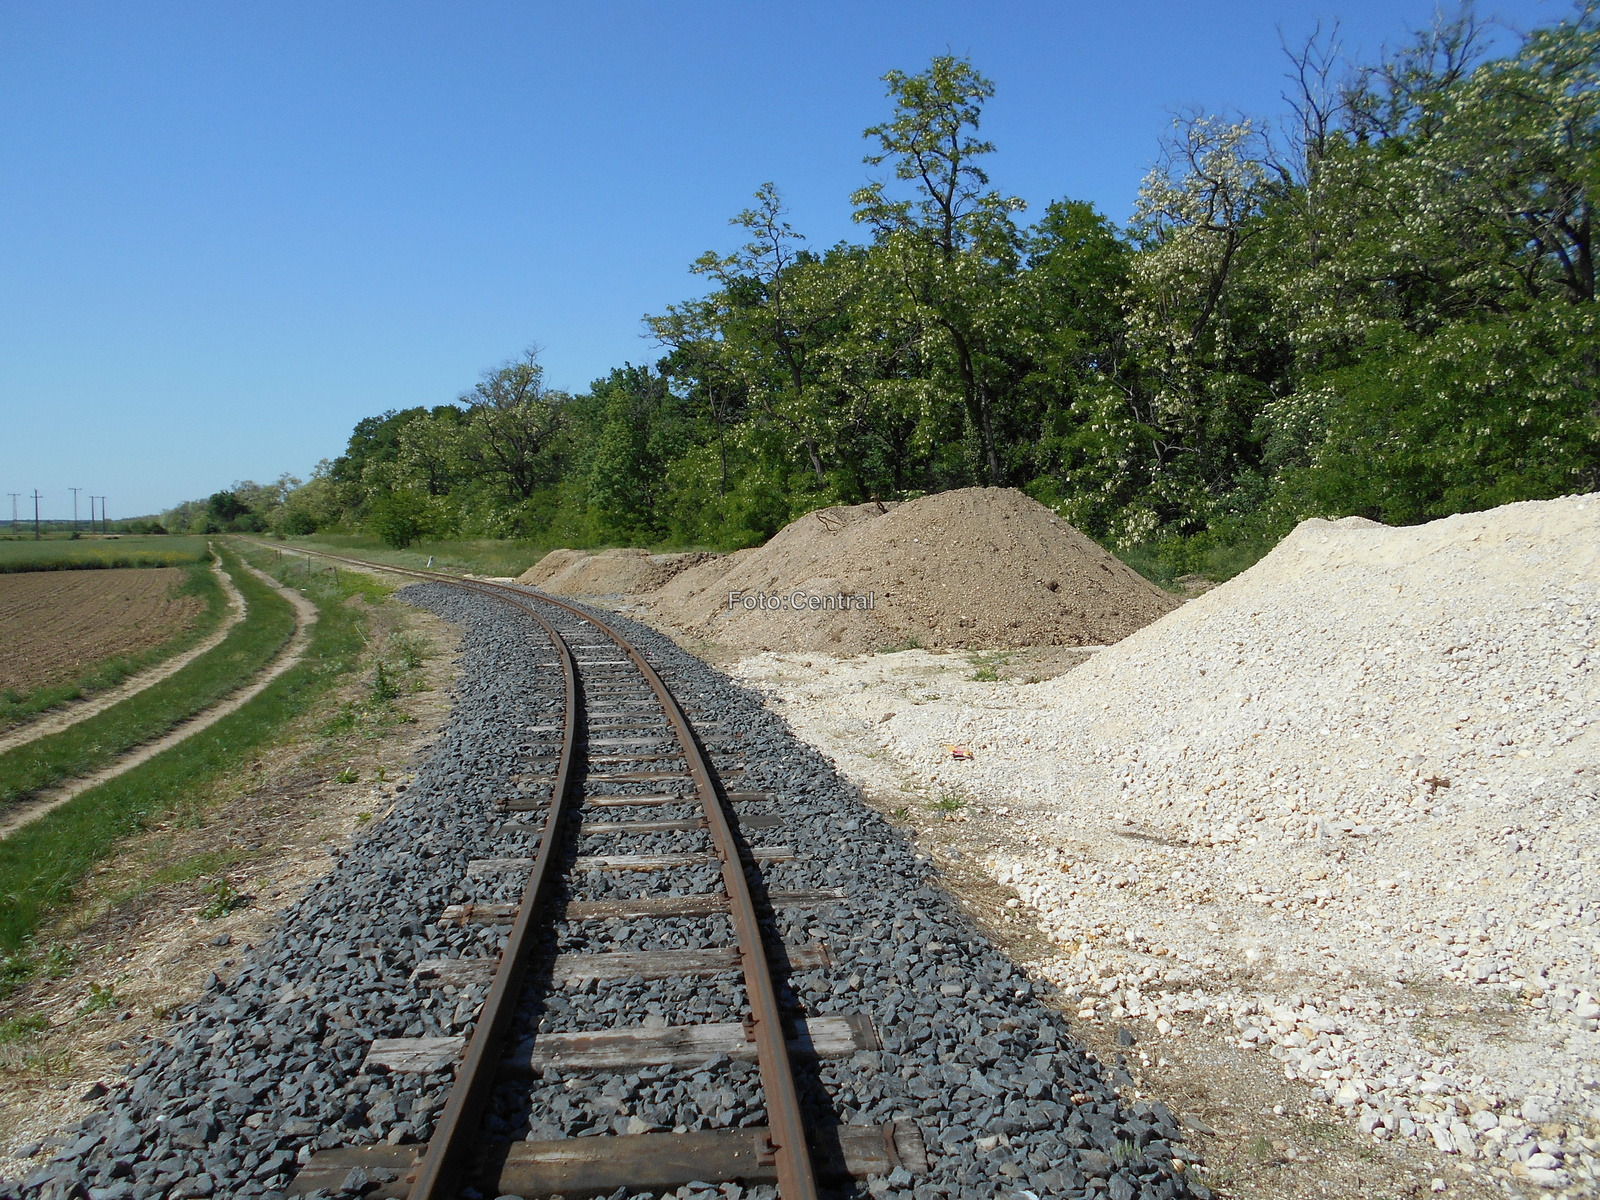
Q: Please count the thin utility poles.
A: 5